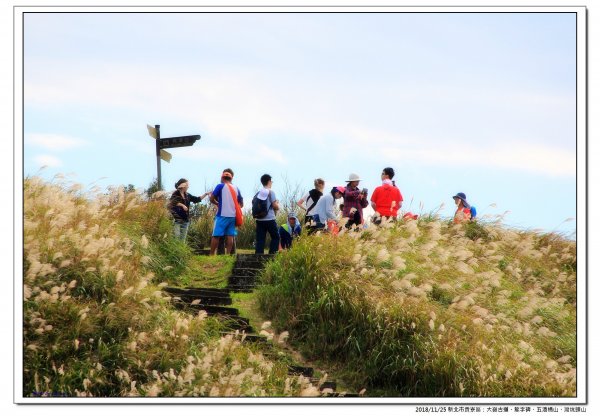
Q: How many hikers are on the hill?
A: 9